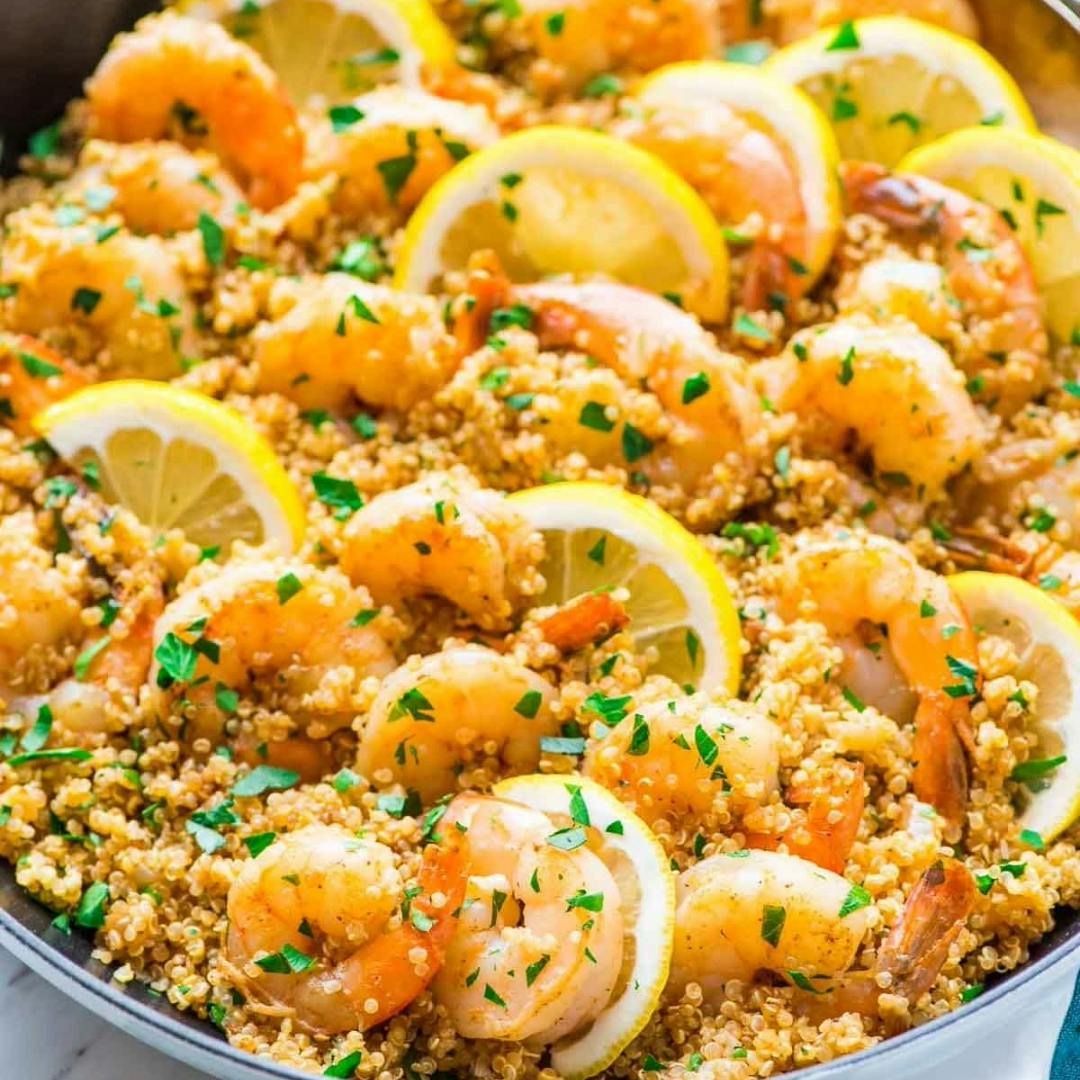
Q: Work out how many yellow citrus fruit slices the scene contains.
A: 9